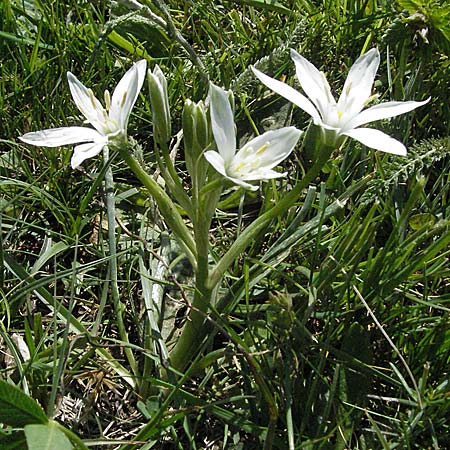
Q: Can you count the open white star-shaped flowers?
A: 3